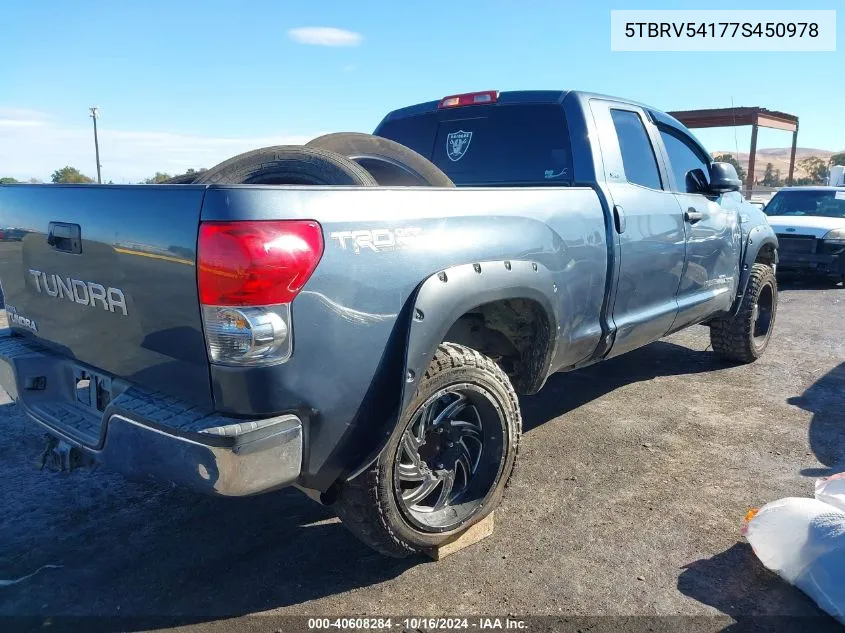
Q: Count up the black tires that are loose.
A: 2